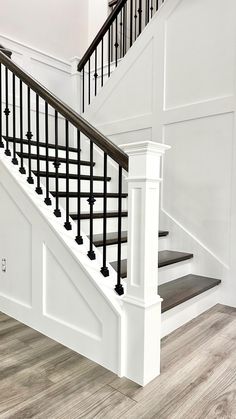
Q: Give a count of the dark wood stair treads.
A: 8